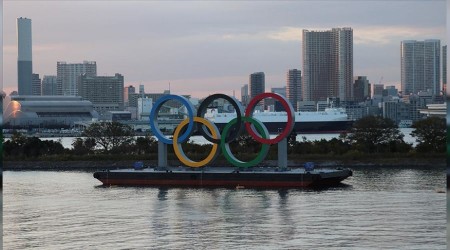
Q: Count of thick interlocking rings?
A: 5